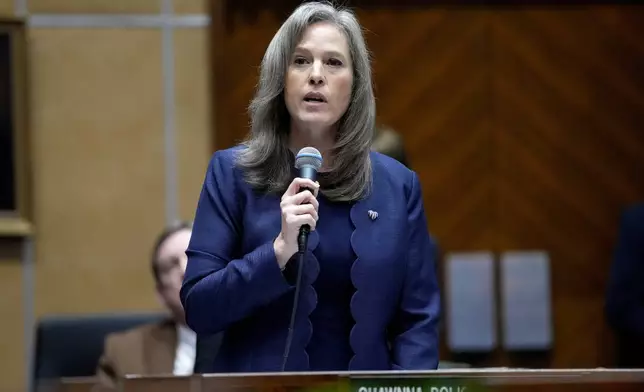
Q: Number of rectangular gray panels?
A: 2